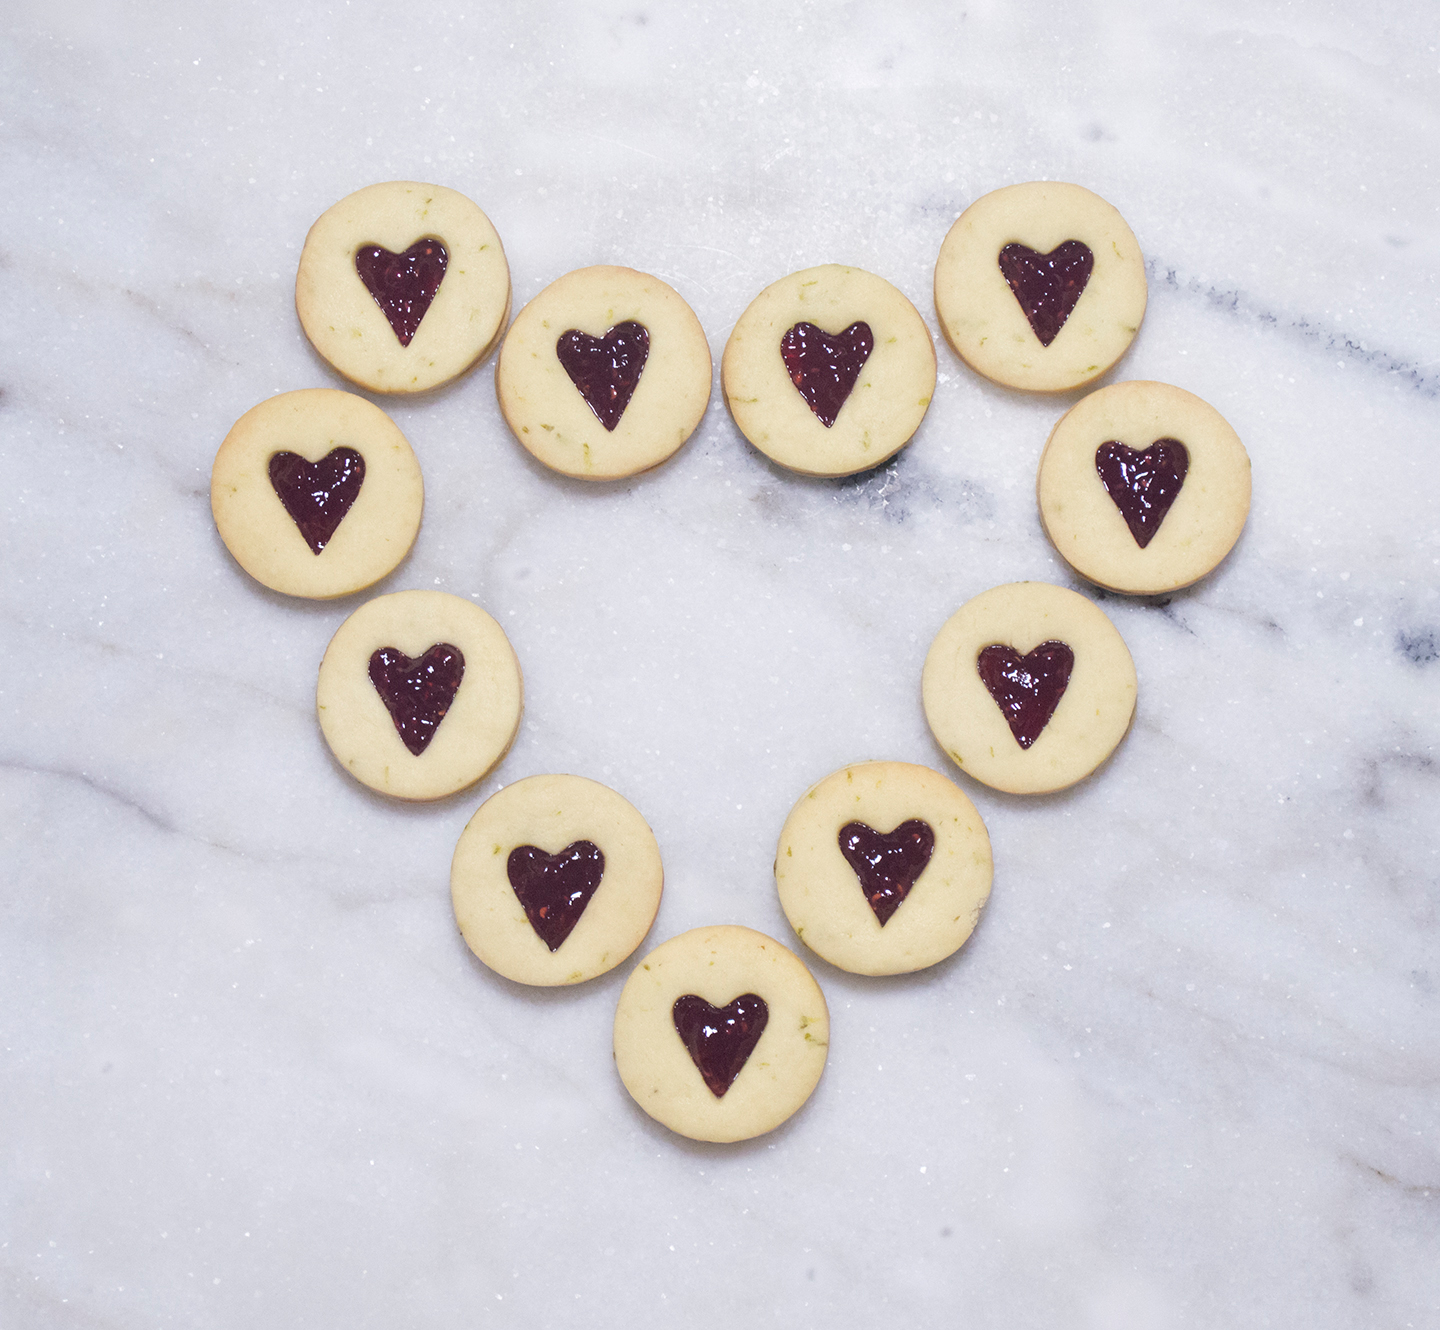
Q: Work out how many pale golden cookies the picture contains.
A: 11